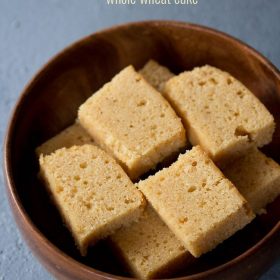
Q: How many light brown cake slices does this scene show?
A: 8